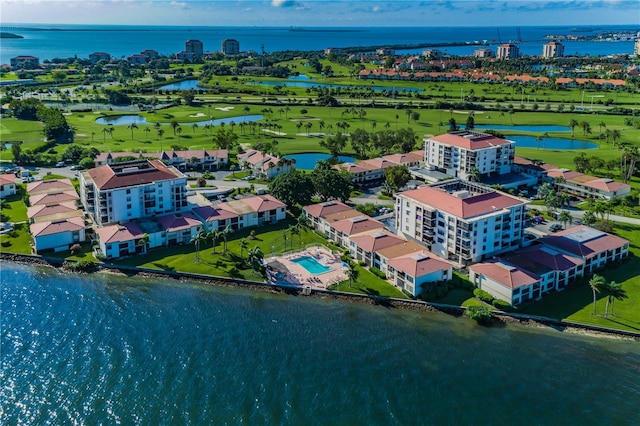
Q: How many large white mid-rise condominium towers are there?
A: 3